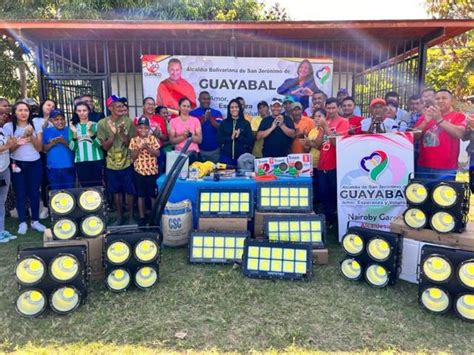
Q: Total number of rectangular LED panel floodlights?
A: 5